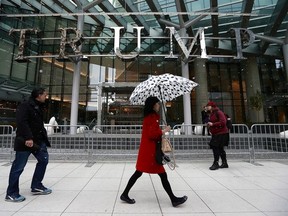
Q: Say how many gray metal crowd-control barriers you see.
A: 5